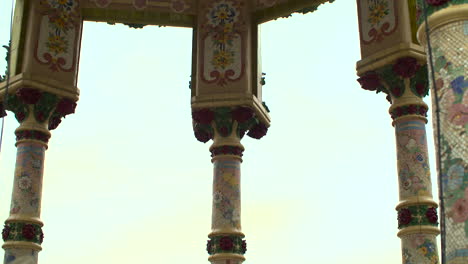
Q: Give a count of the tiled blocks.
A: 3